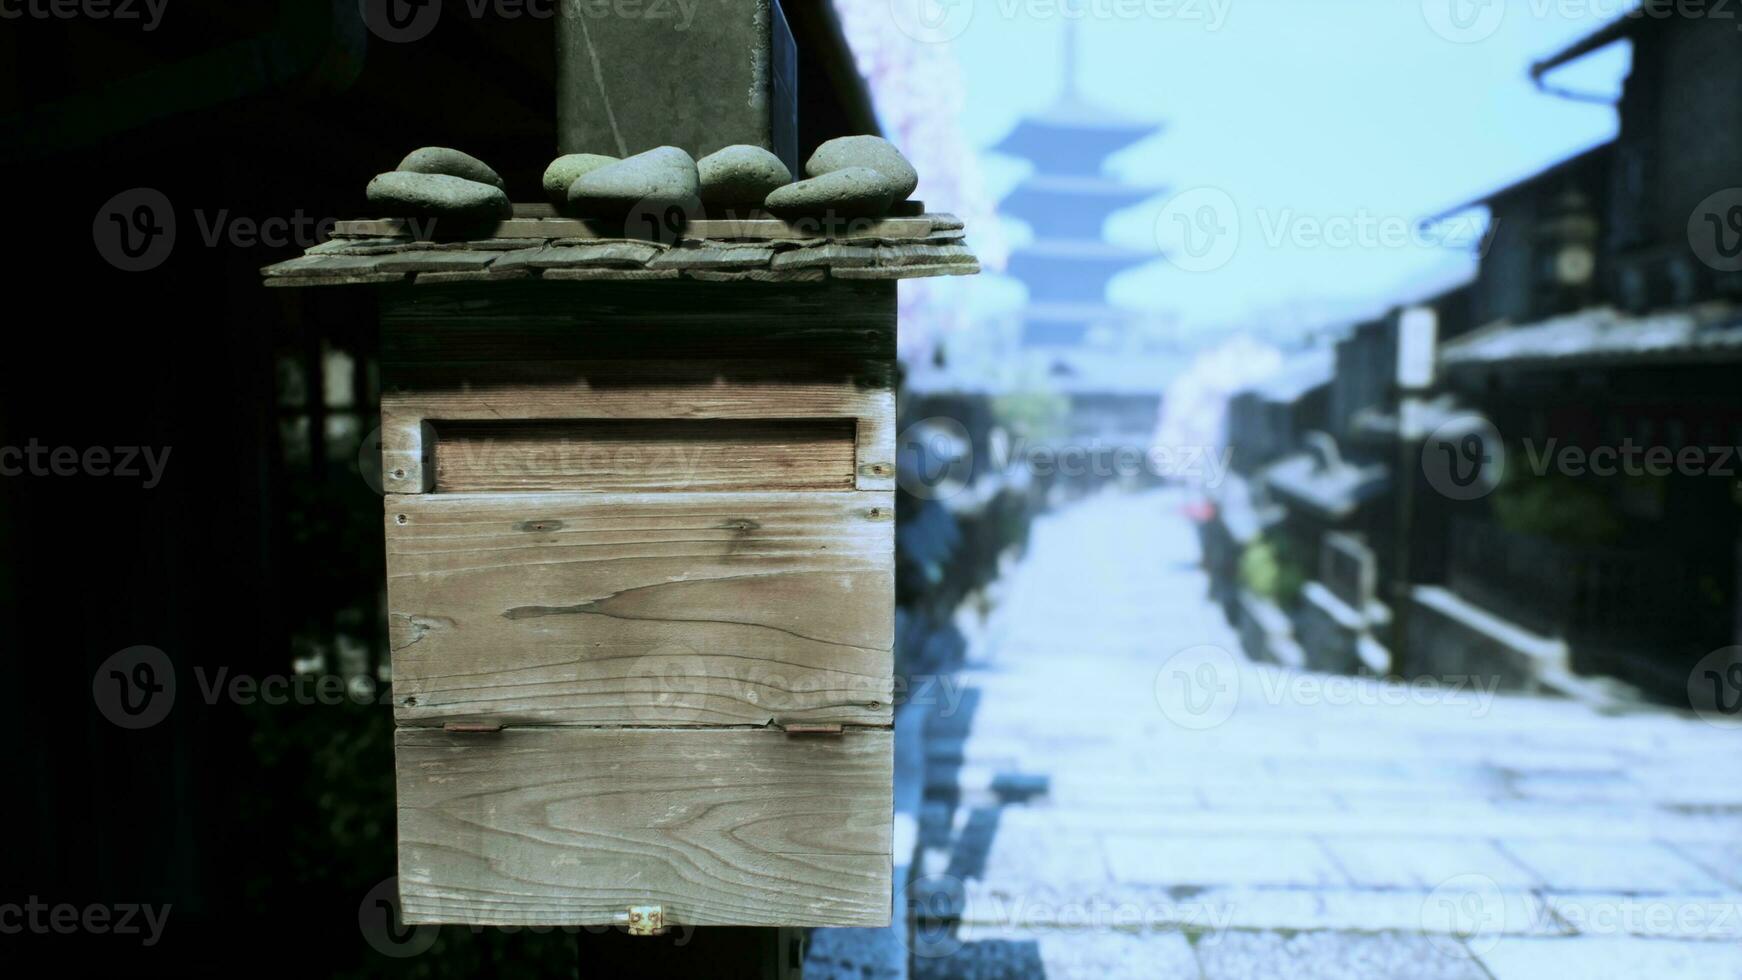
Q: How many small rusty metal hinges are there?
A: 2